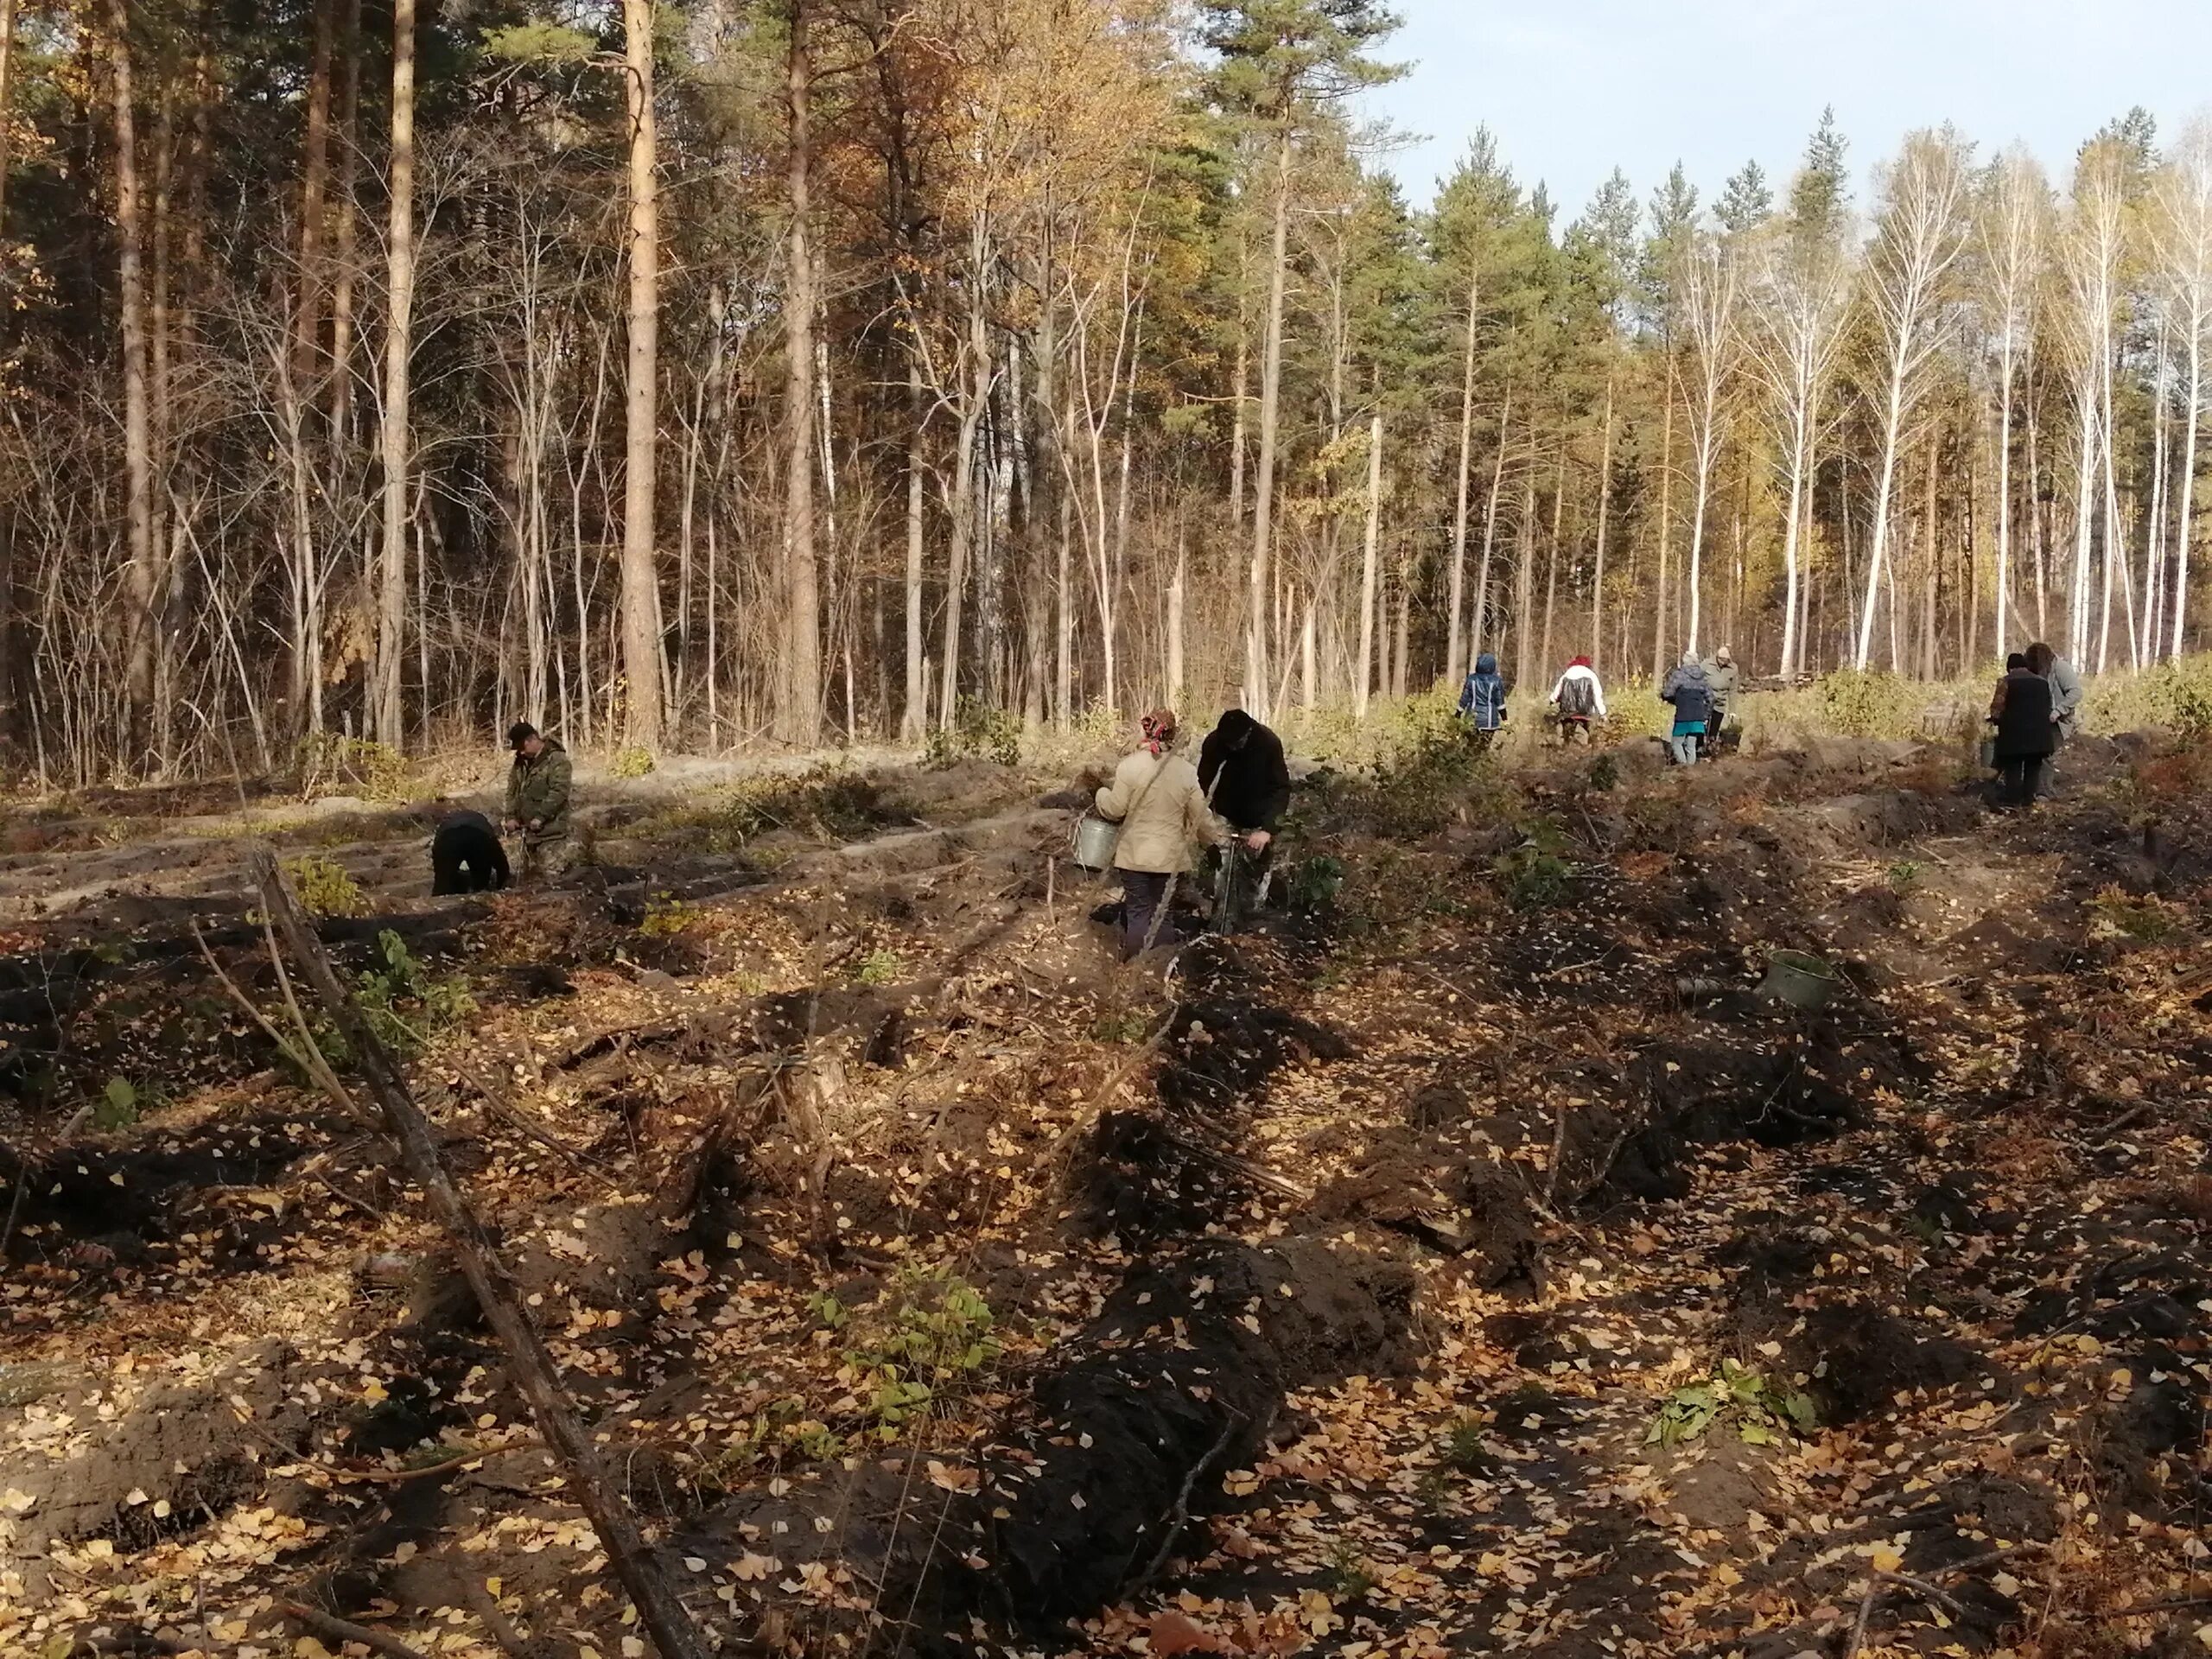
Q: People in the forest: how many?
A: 10